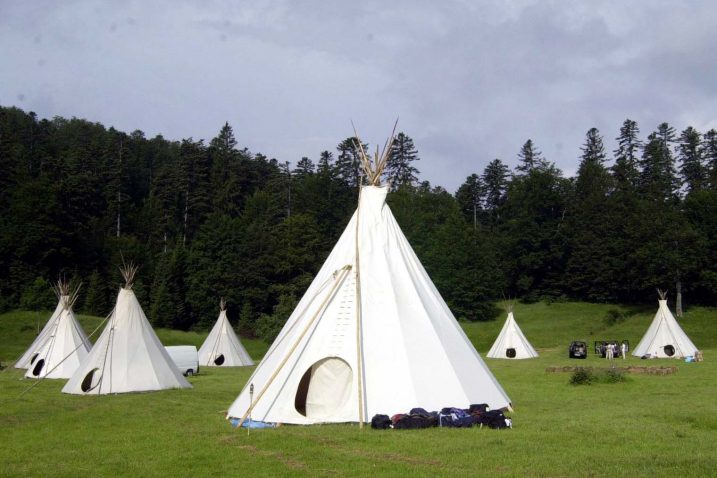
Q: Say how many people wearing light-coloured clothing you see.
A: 3